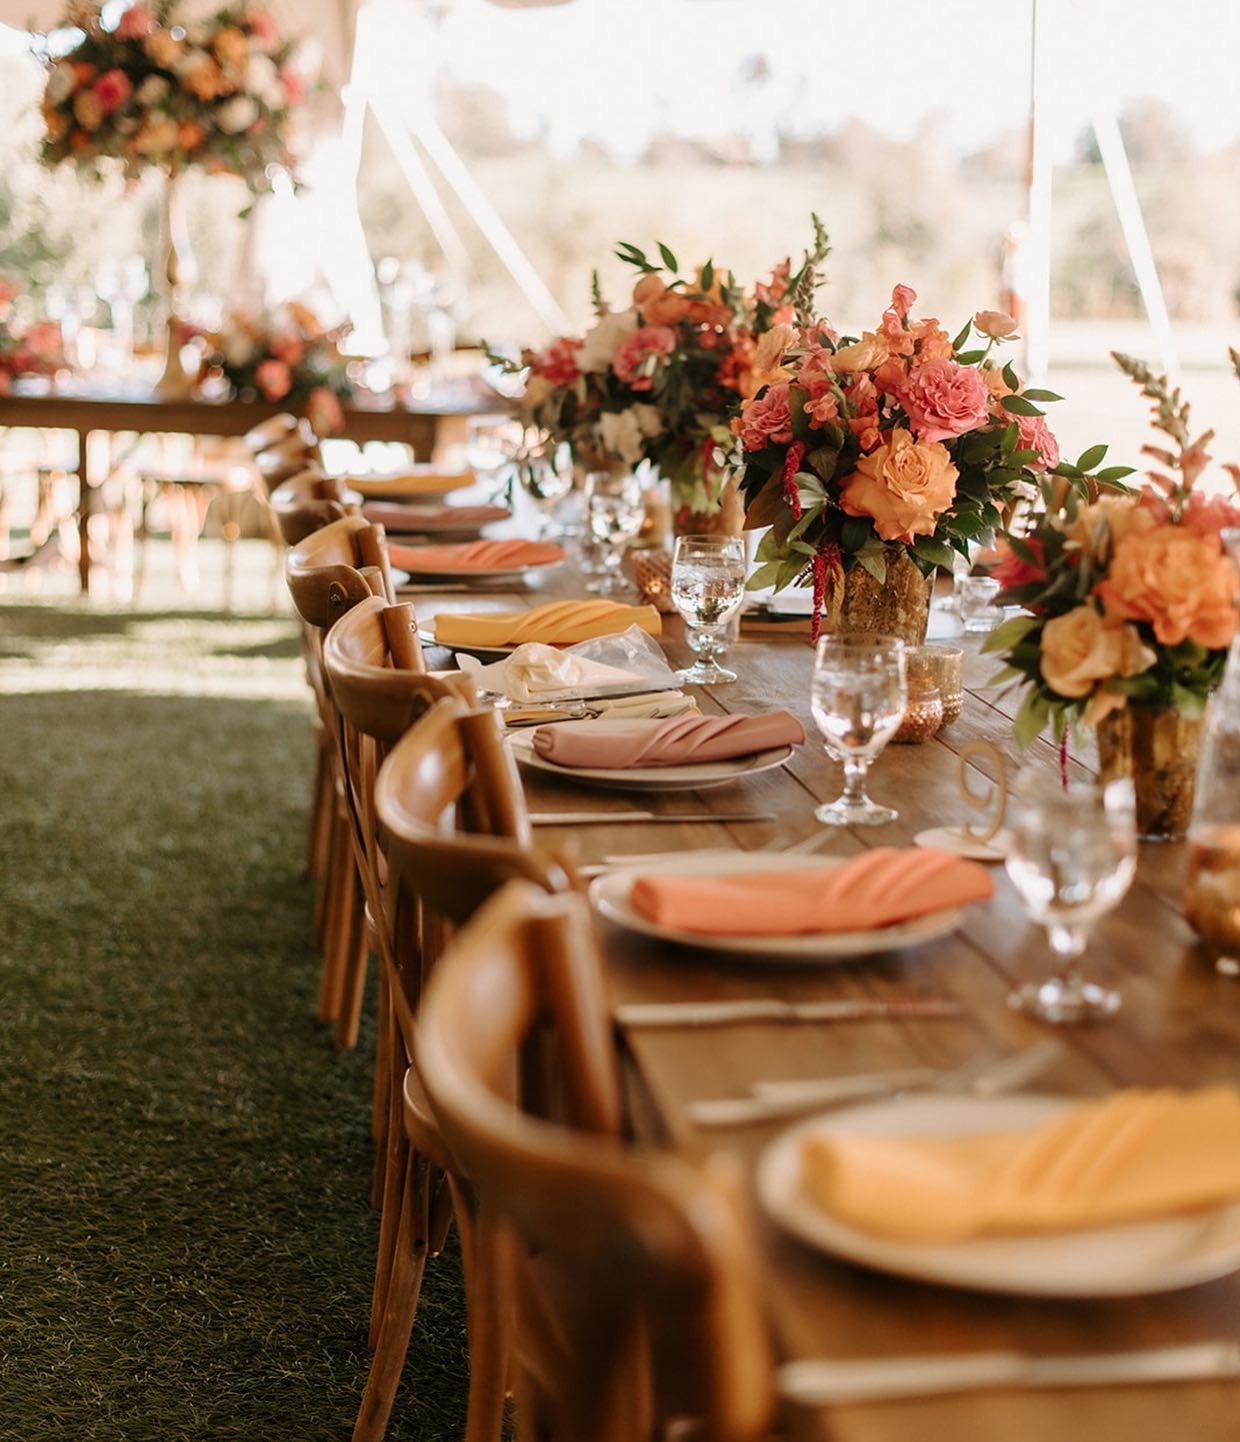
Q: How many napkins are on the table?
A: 7